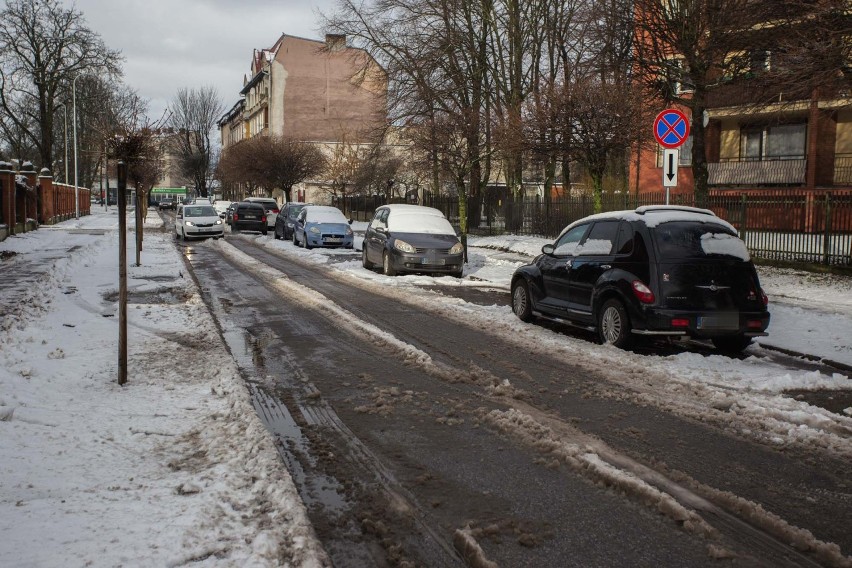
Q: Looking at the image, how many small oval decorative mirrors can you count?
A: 0